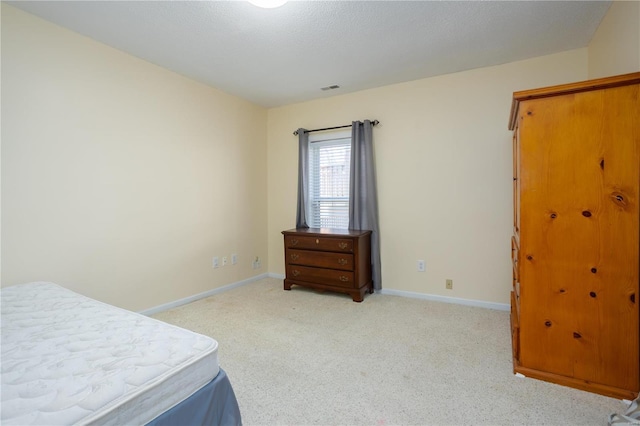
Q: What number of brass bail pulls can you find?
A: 6